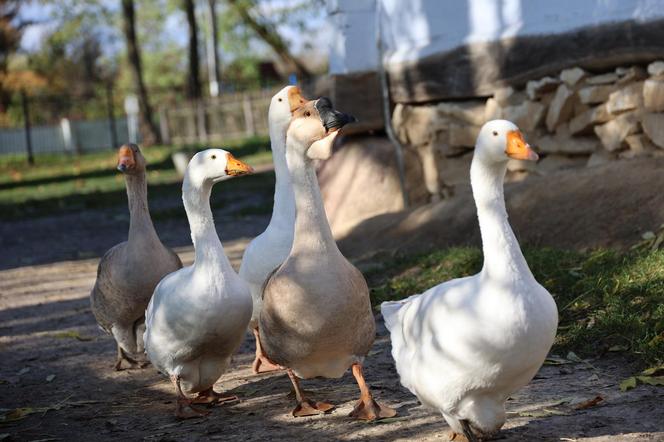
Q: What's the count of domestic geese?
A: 5